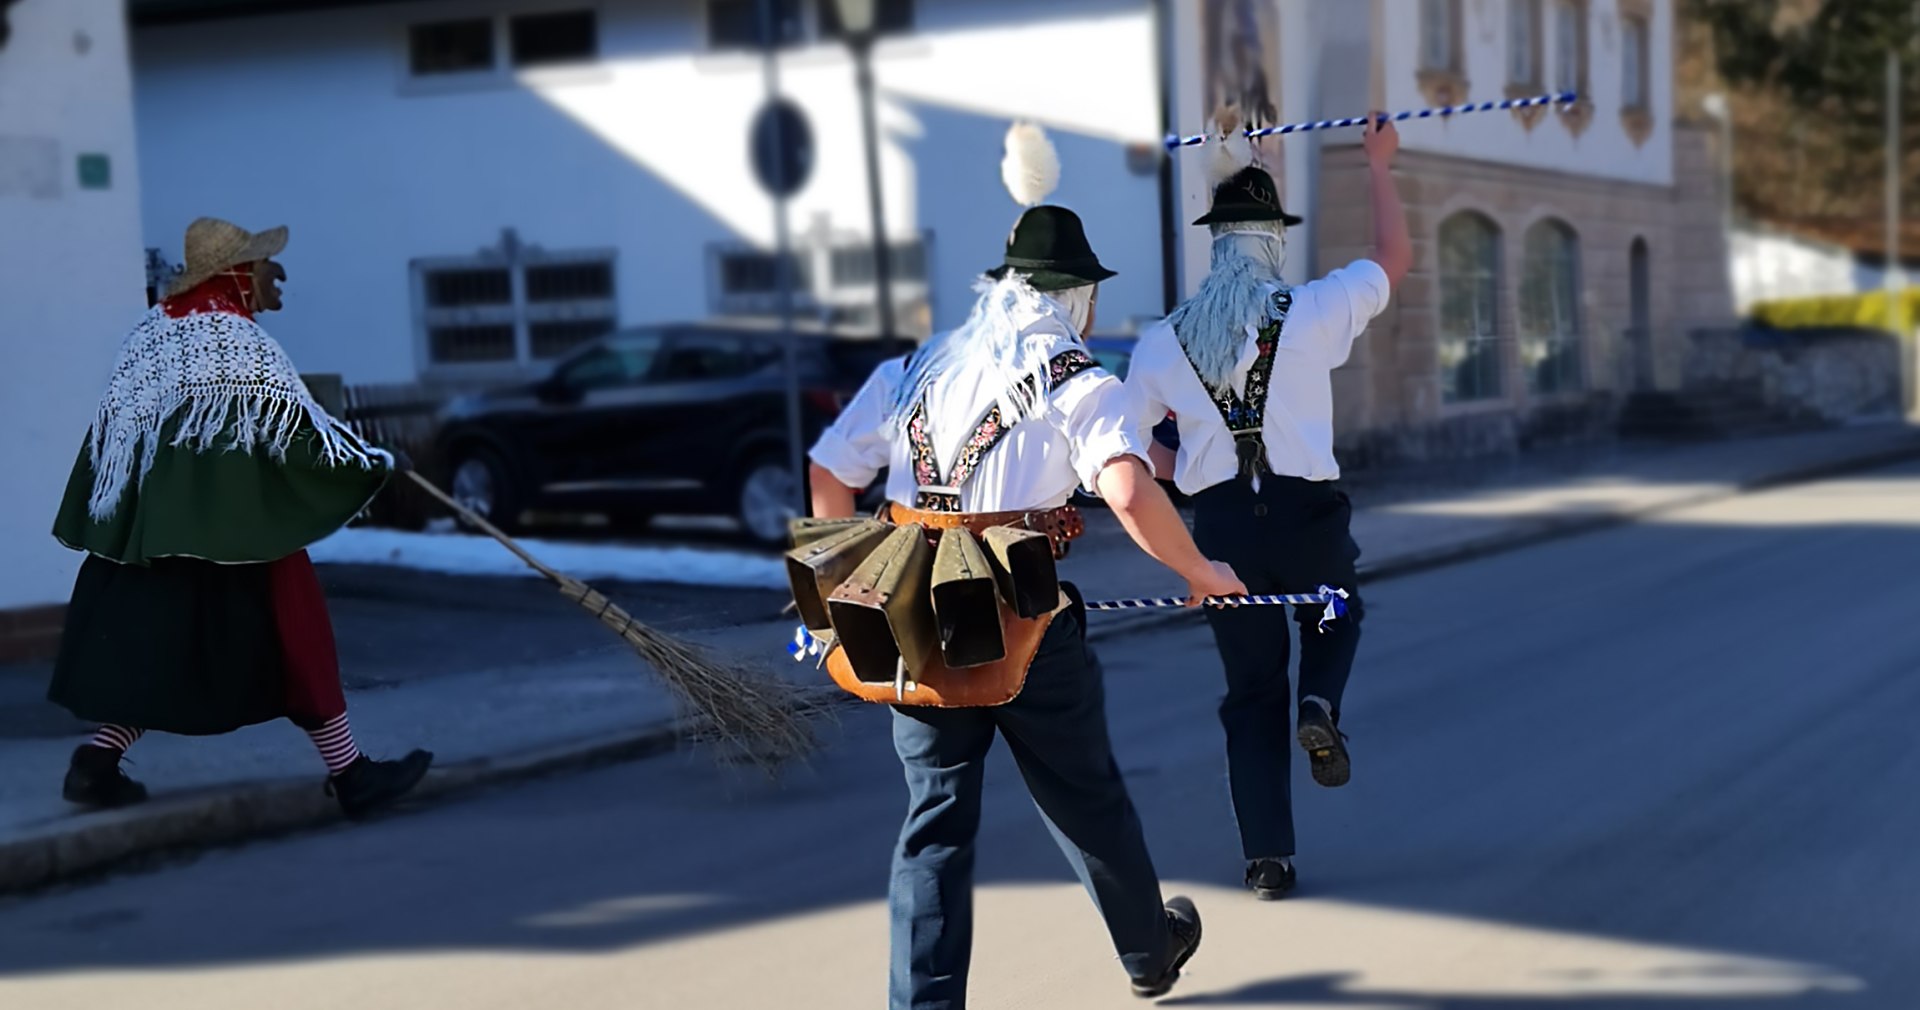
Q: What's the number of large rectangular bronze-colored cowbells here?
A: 5